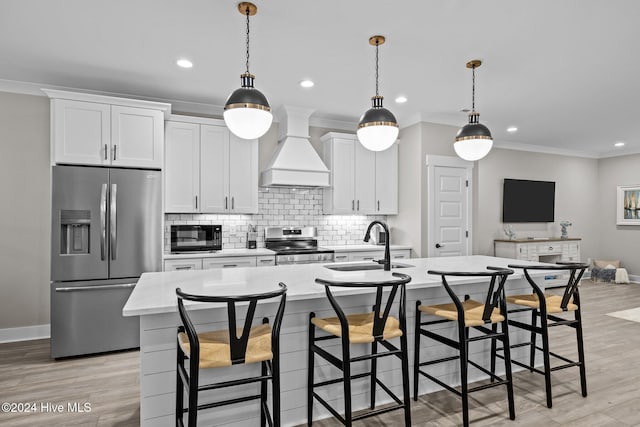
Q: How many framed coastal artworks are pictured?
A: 1